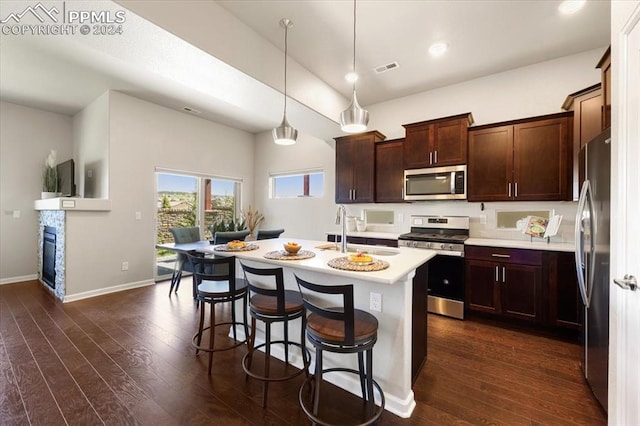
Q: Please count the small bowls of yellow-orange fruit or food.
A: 3